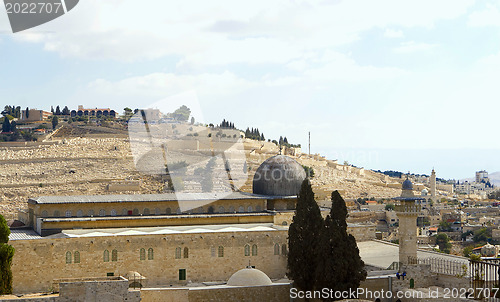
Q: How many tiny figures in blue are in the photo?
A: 2